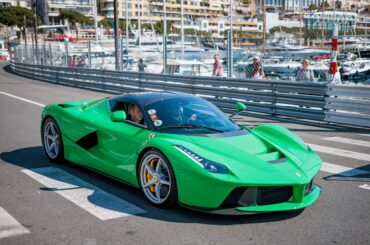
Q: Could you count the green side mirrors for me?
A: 2